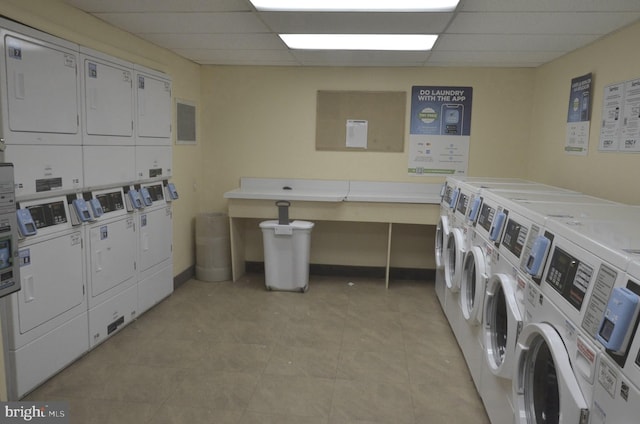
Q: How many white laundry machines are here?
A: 12